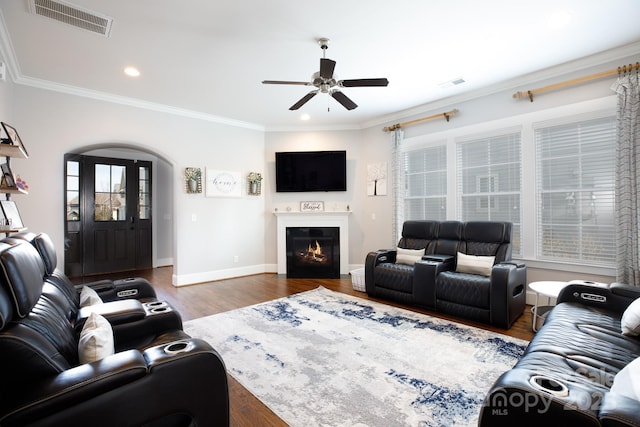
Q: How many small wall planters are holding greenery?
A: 2